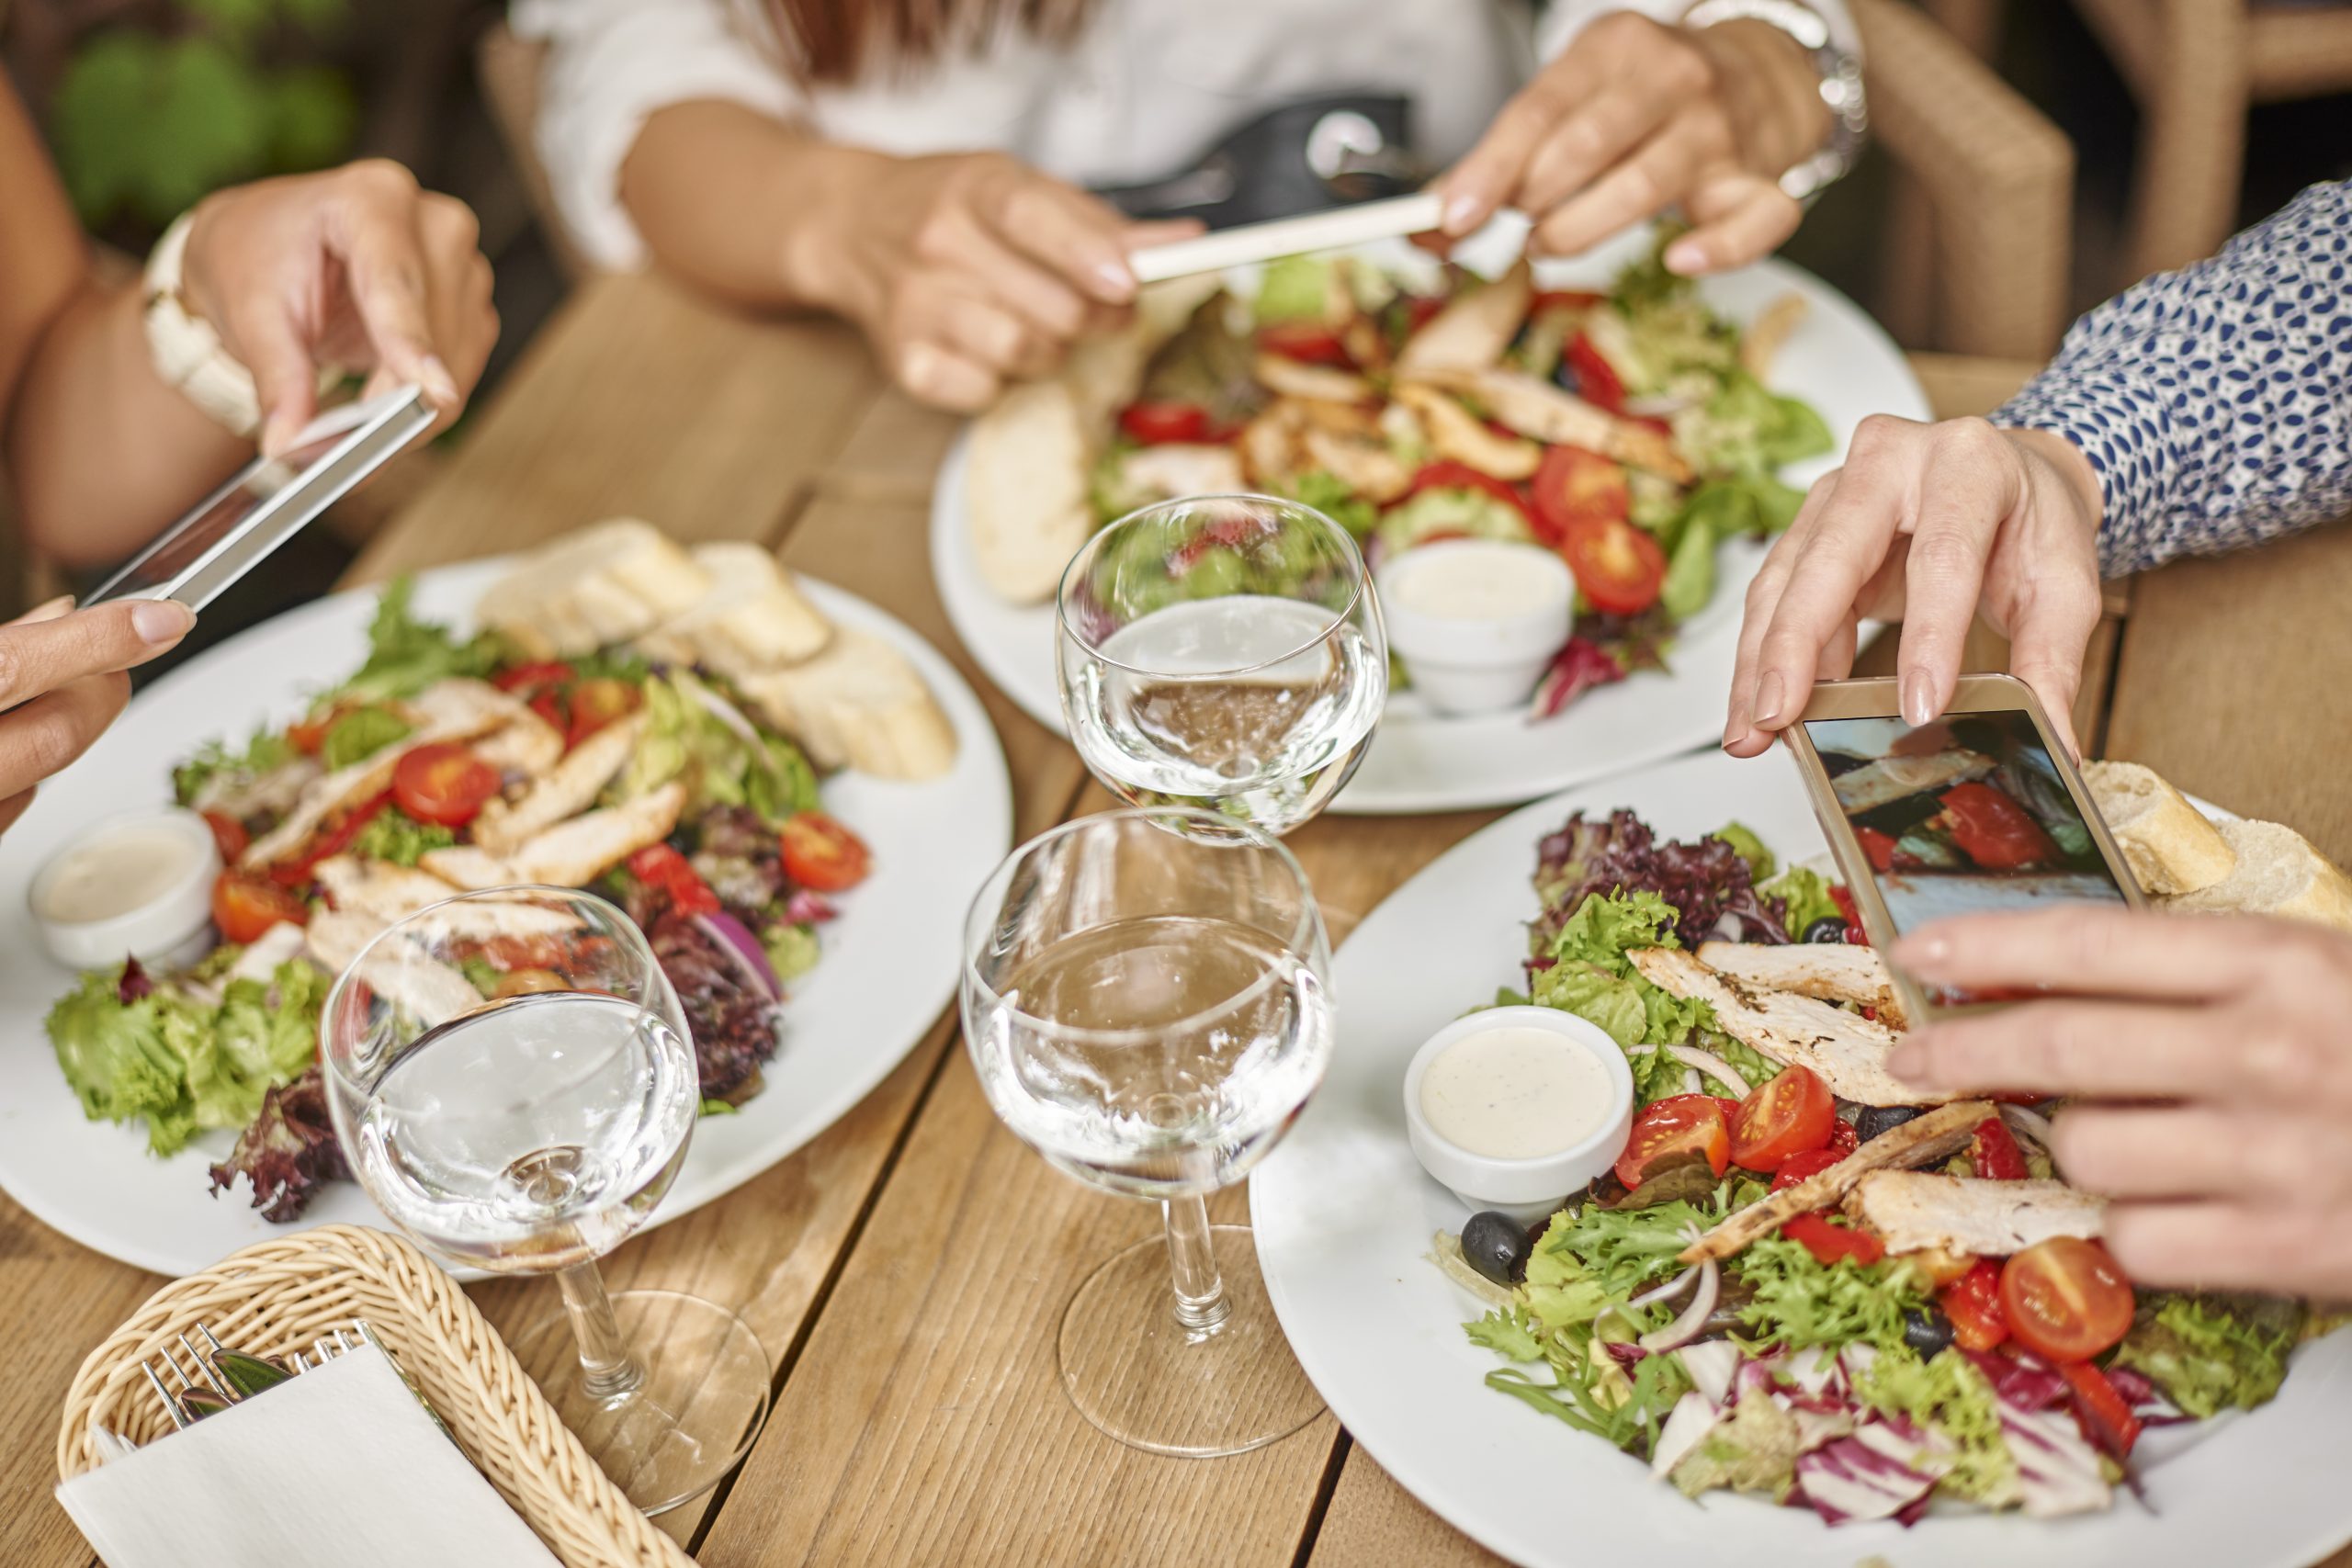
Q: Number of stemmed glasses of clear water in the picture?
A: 3